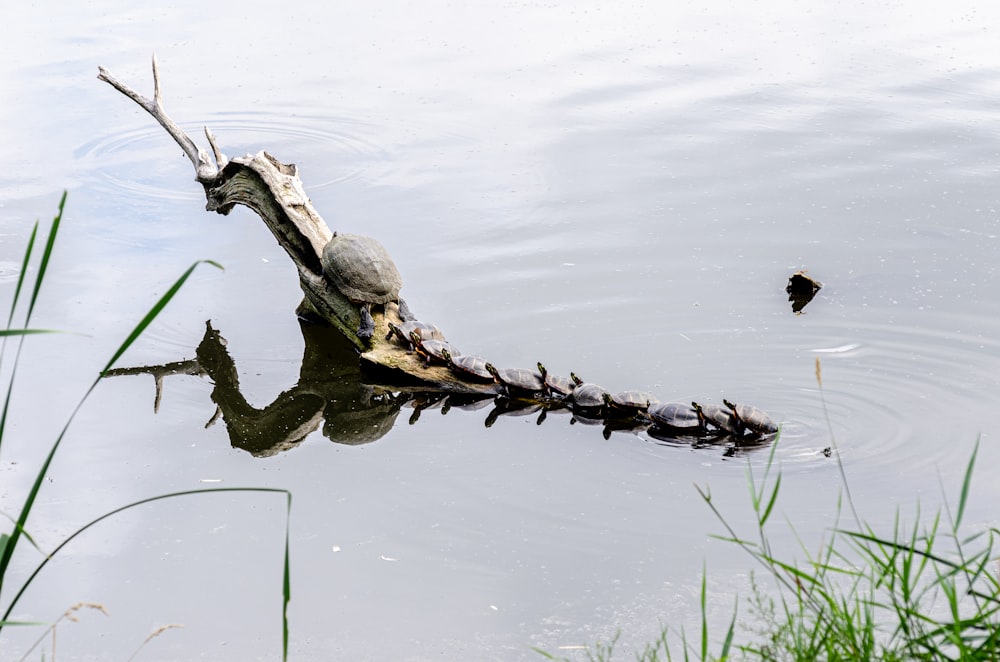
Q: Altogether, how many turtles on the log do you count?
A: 11